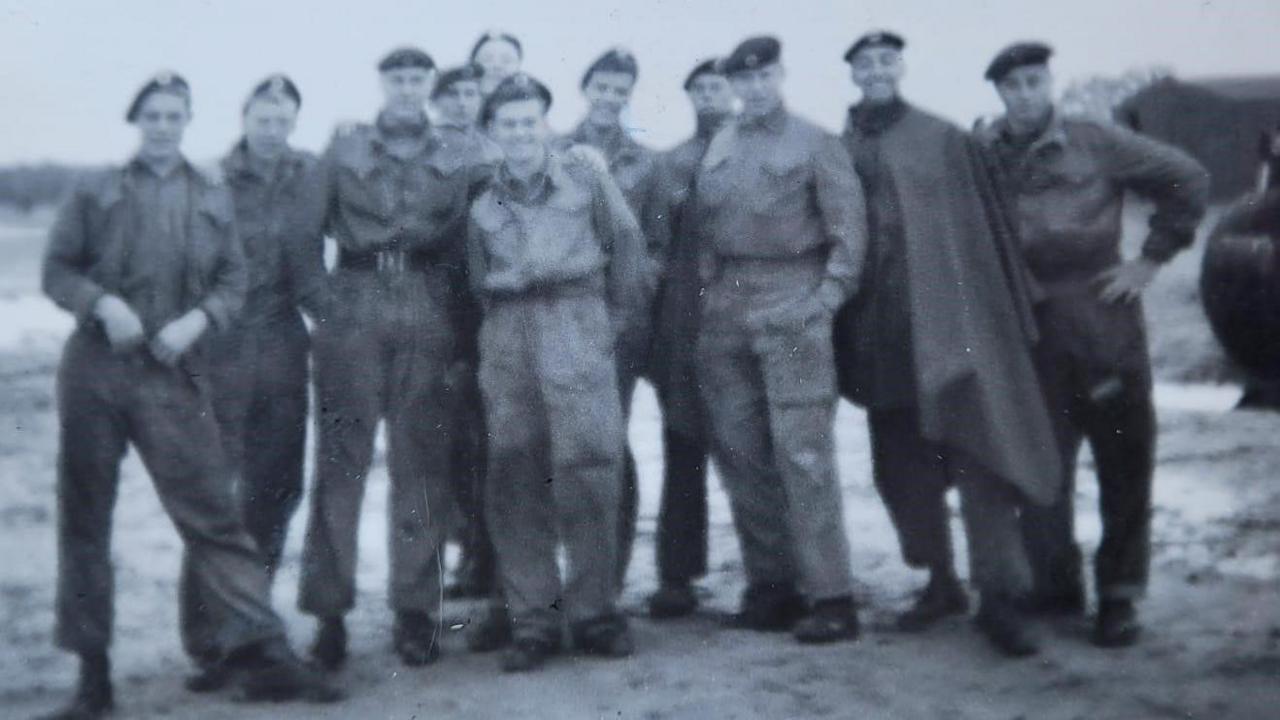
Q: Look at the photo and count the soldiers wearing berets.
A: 11